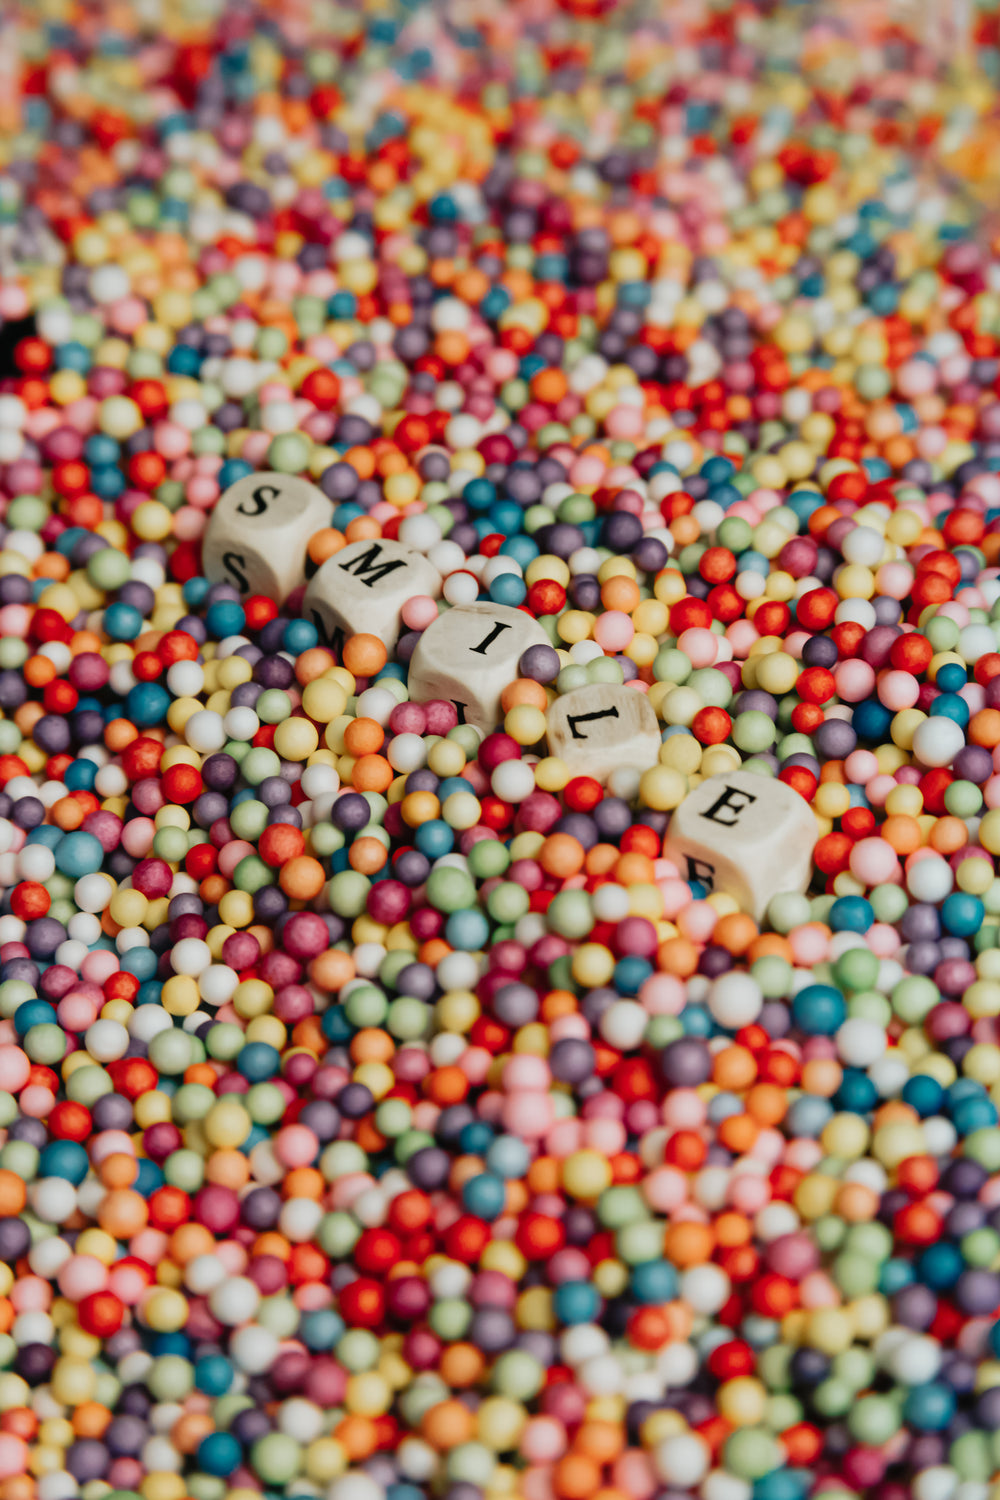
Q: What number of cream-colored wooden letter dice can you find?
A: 5